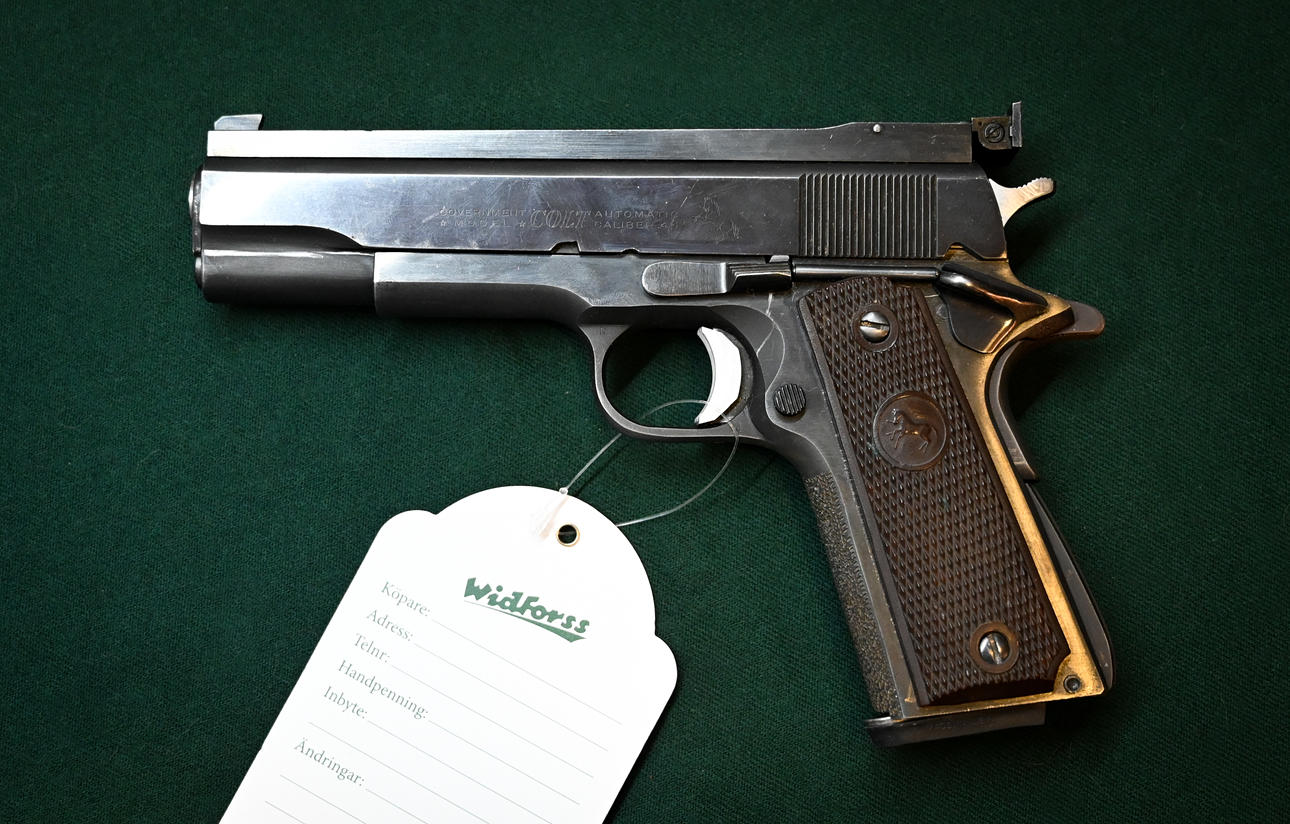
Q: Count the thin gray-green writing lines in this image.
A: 9